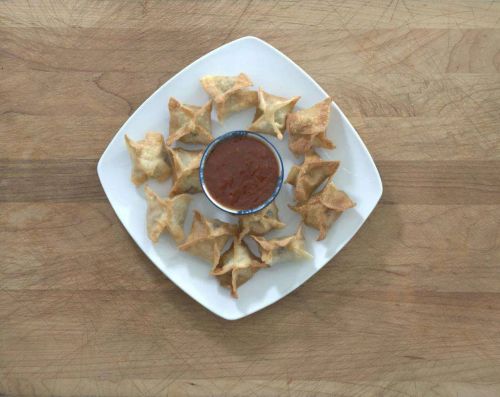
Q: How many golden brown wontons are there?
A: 13